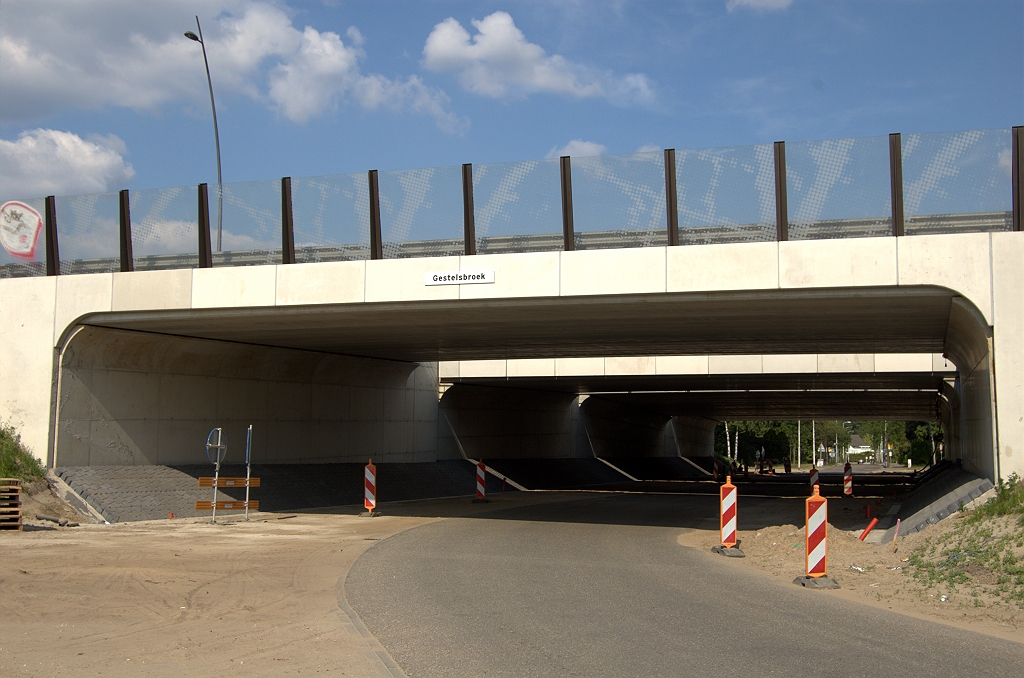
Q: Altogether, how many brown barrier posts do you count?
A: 11